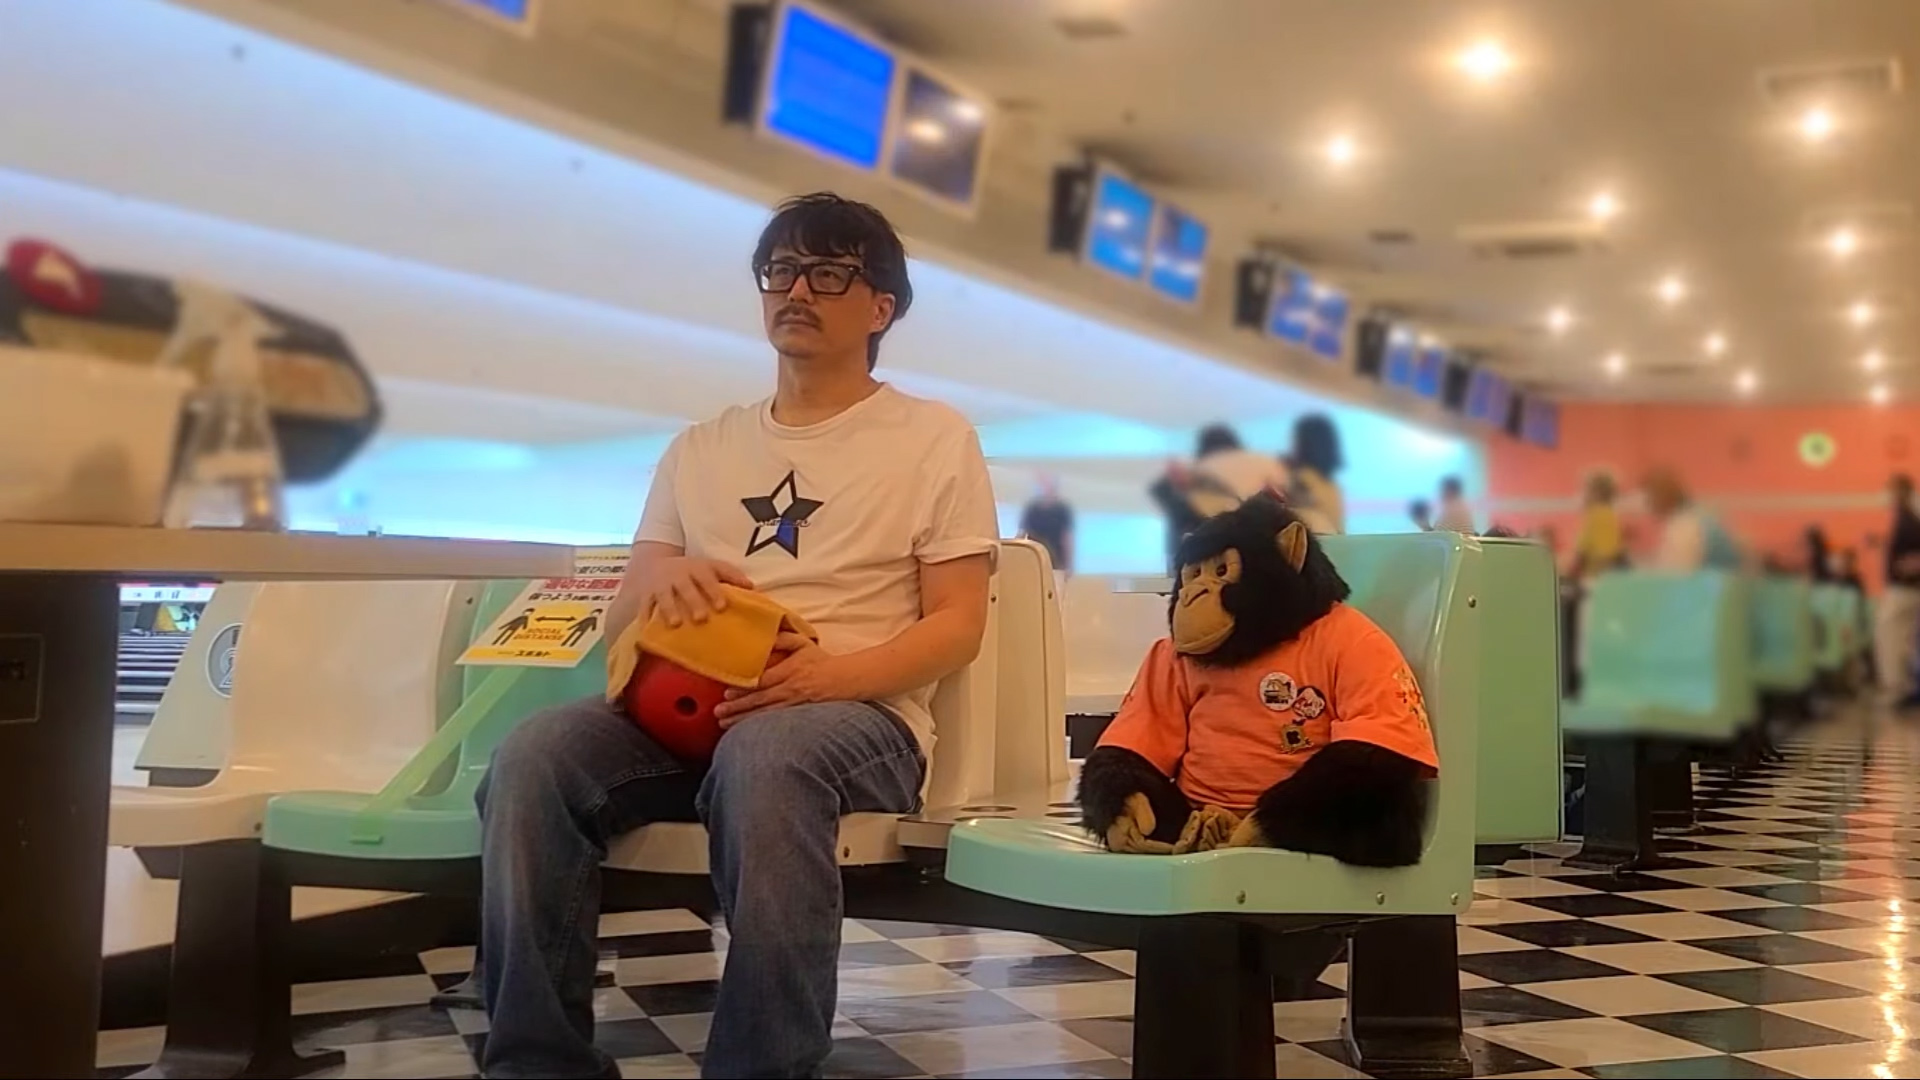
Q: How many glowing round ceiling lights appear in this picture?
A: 13